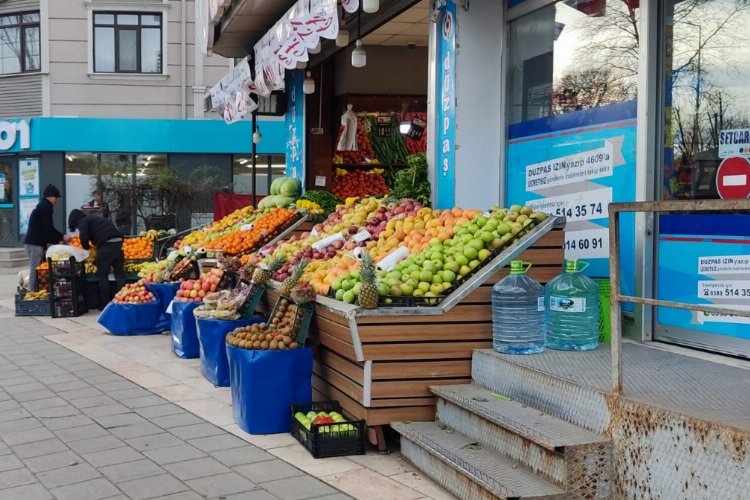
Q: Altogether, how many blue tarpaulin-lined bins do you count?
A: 5